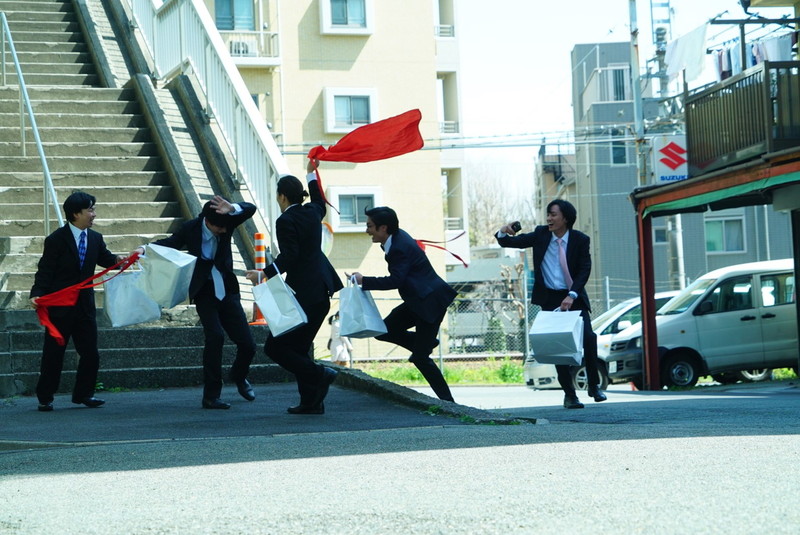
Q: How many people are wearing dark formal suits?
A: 5